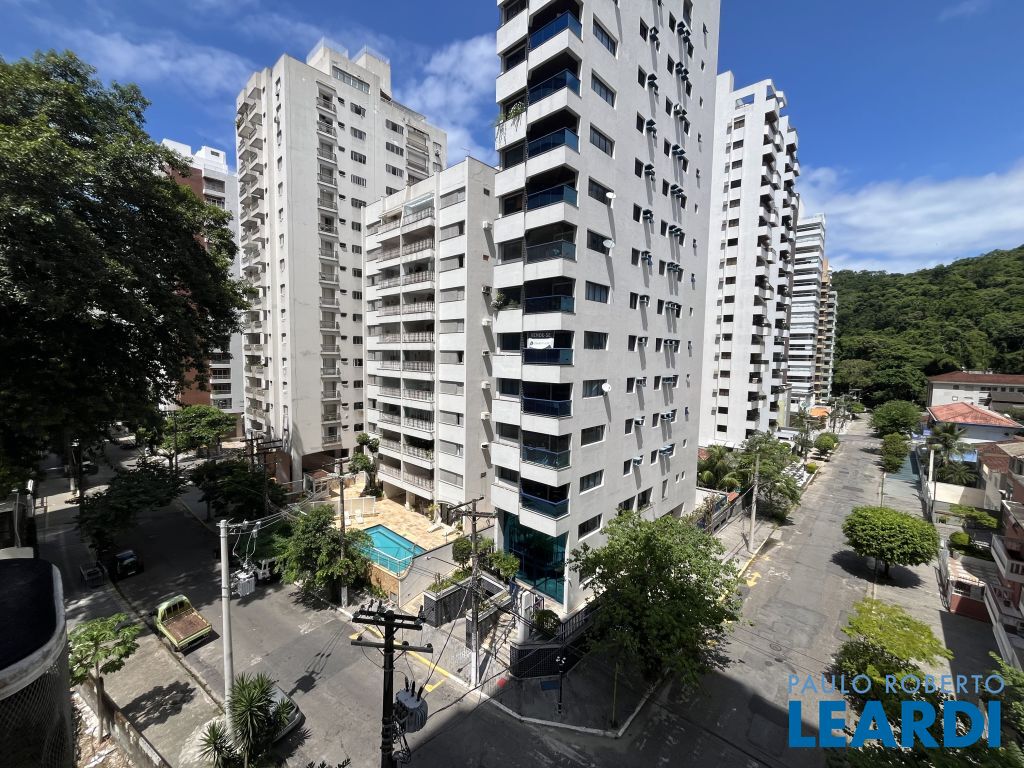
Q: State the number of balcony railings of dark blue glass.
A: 10